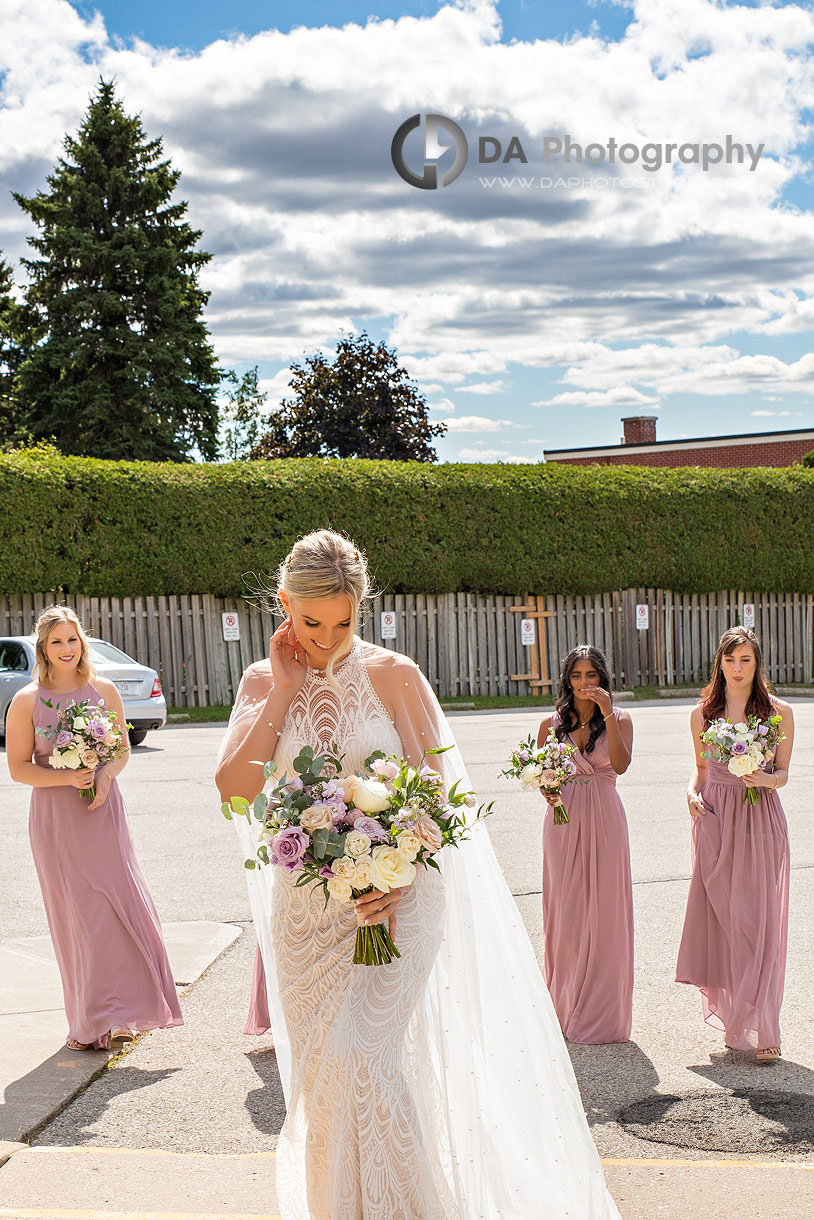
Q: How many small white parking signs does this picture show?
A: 5